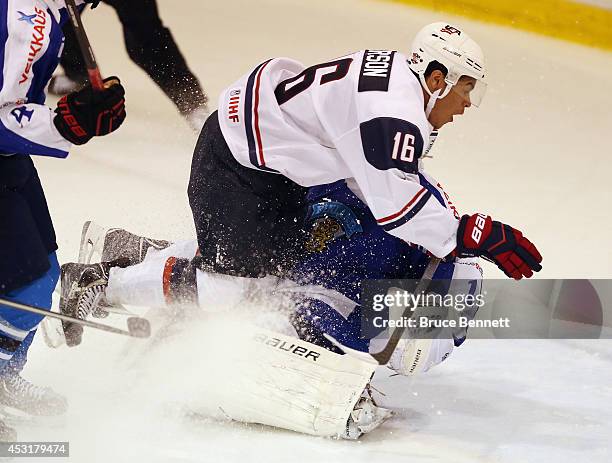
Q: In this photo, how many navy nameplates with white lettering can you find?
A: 1